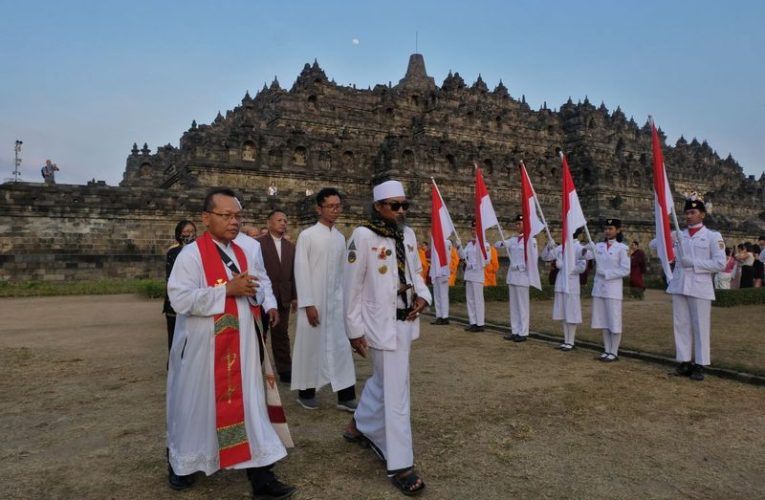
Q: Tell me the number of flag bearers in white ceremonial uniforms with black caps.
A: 6